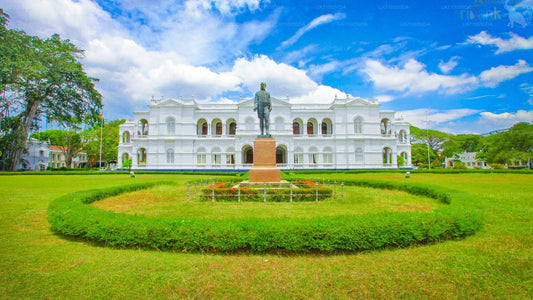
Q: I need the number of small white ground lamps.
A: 2